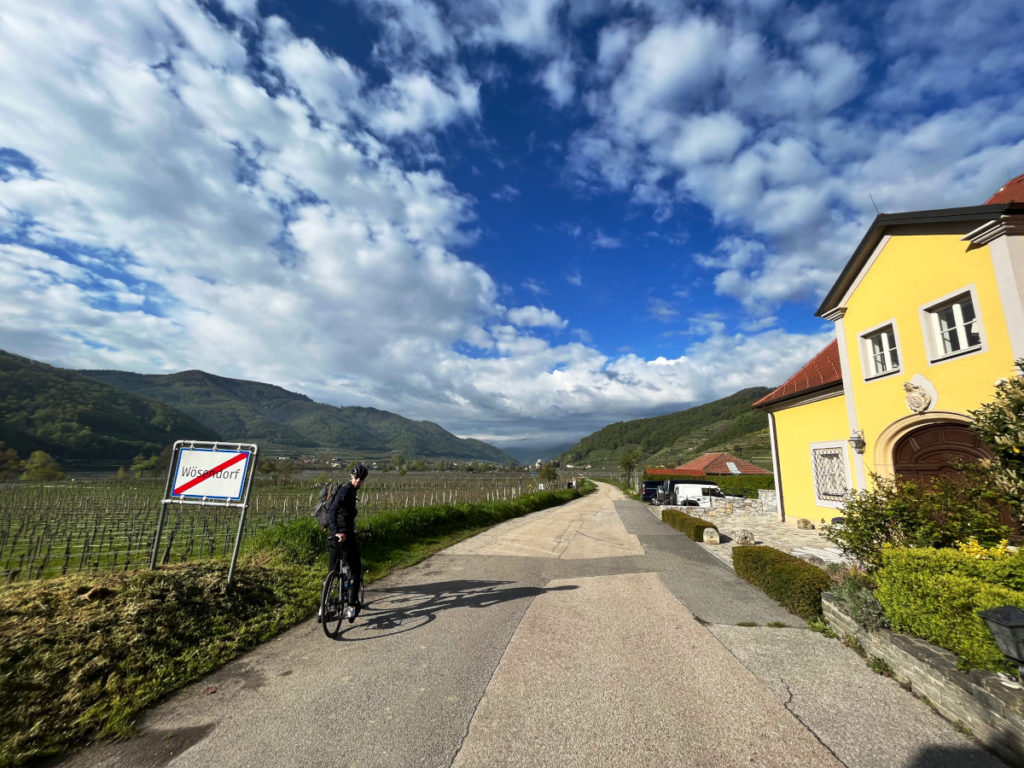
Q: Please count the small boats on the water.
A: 0